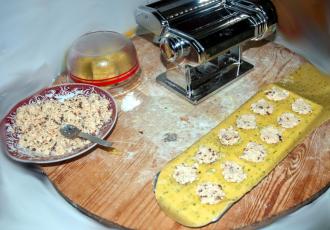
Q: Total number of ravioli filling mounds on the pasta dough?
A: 12